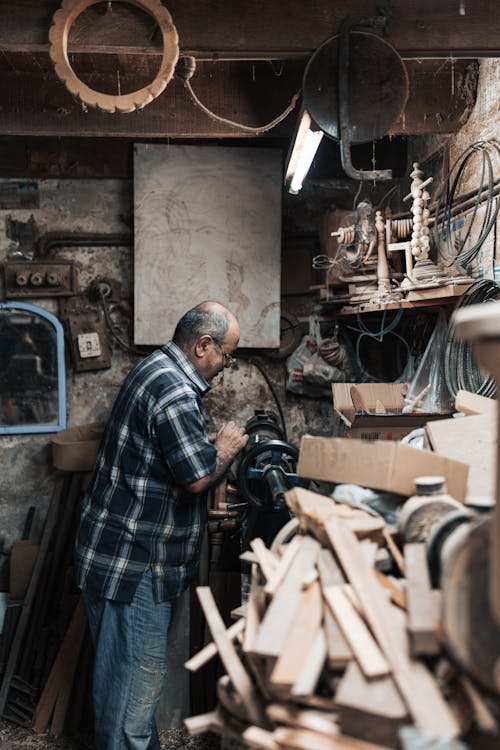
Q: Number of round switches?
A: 3